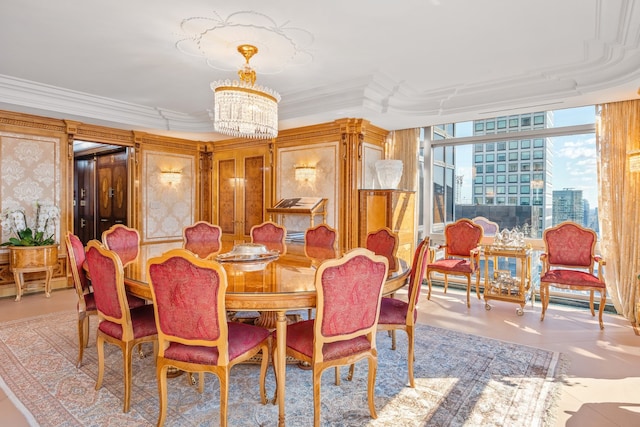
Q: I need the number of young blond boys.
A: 0